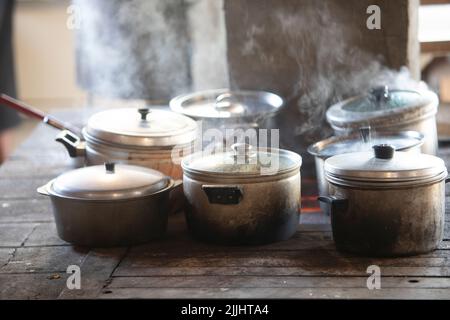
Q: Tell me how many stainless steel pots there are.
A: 7